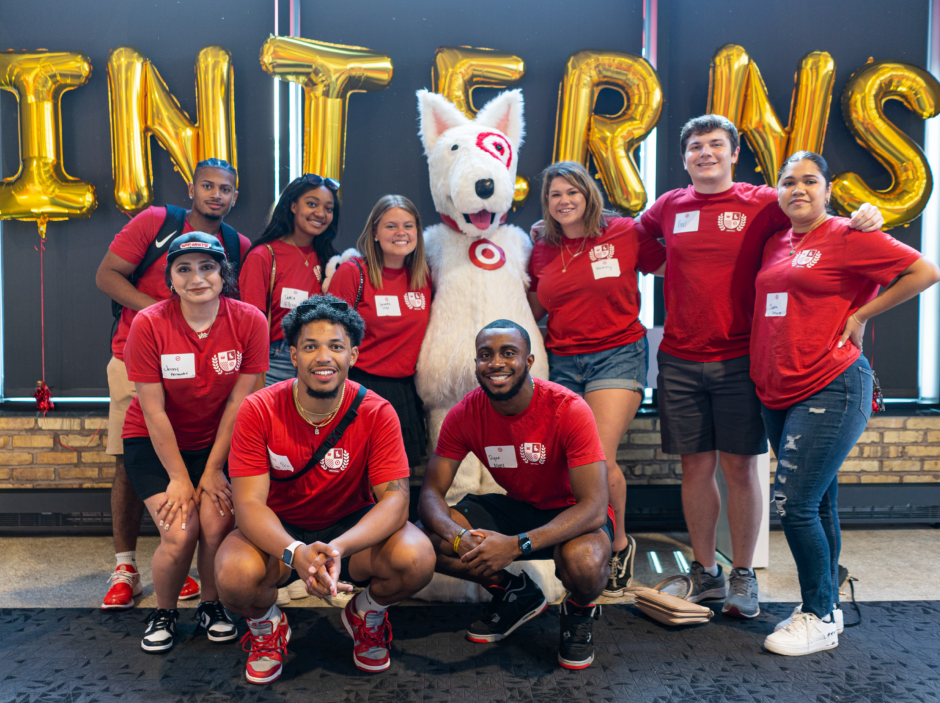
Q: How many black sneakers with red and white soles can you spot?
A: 2